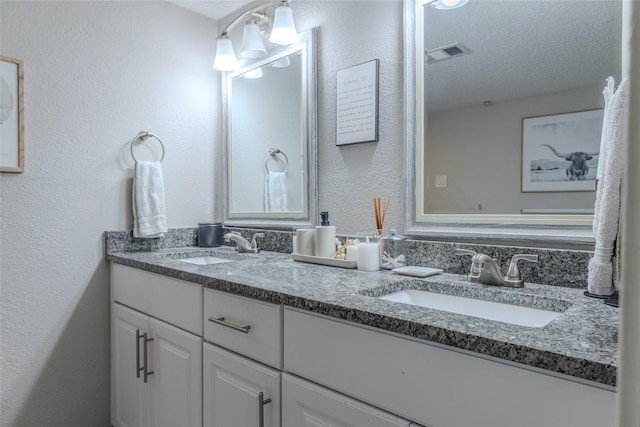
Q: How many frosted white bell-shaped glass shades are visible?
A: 3